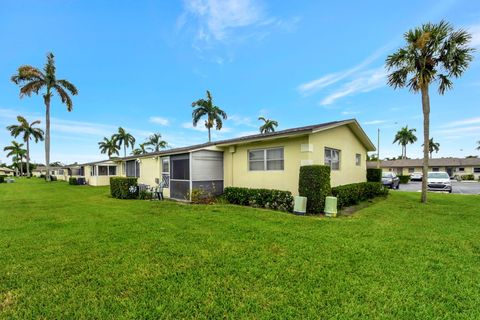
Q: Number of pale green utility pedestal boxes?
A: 2